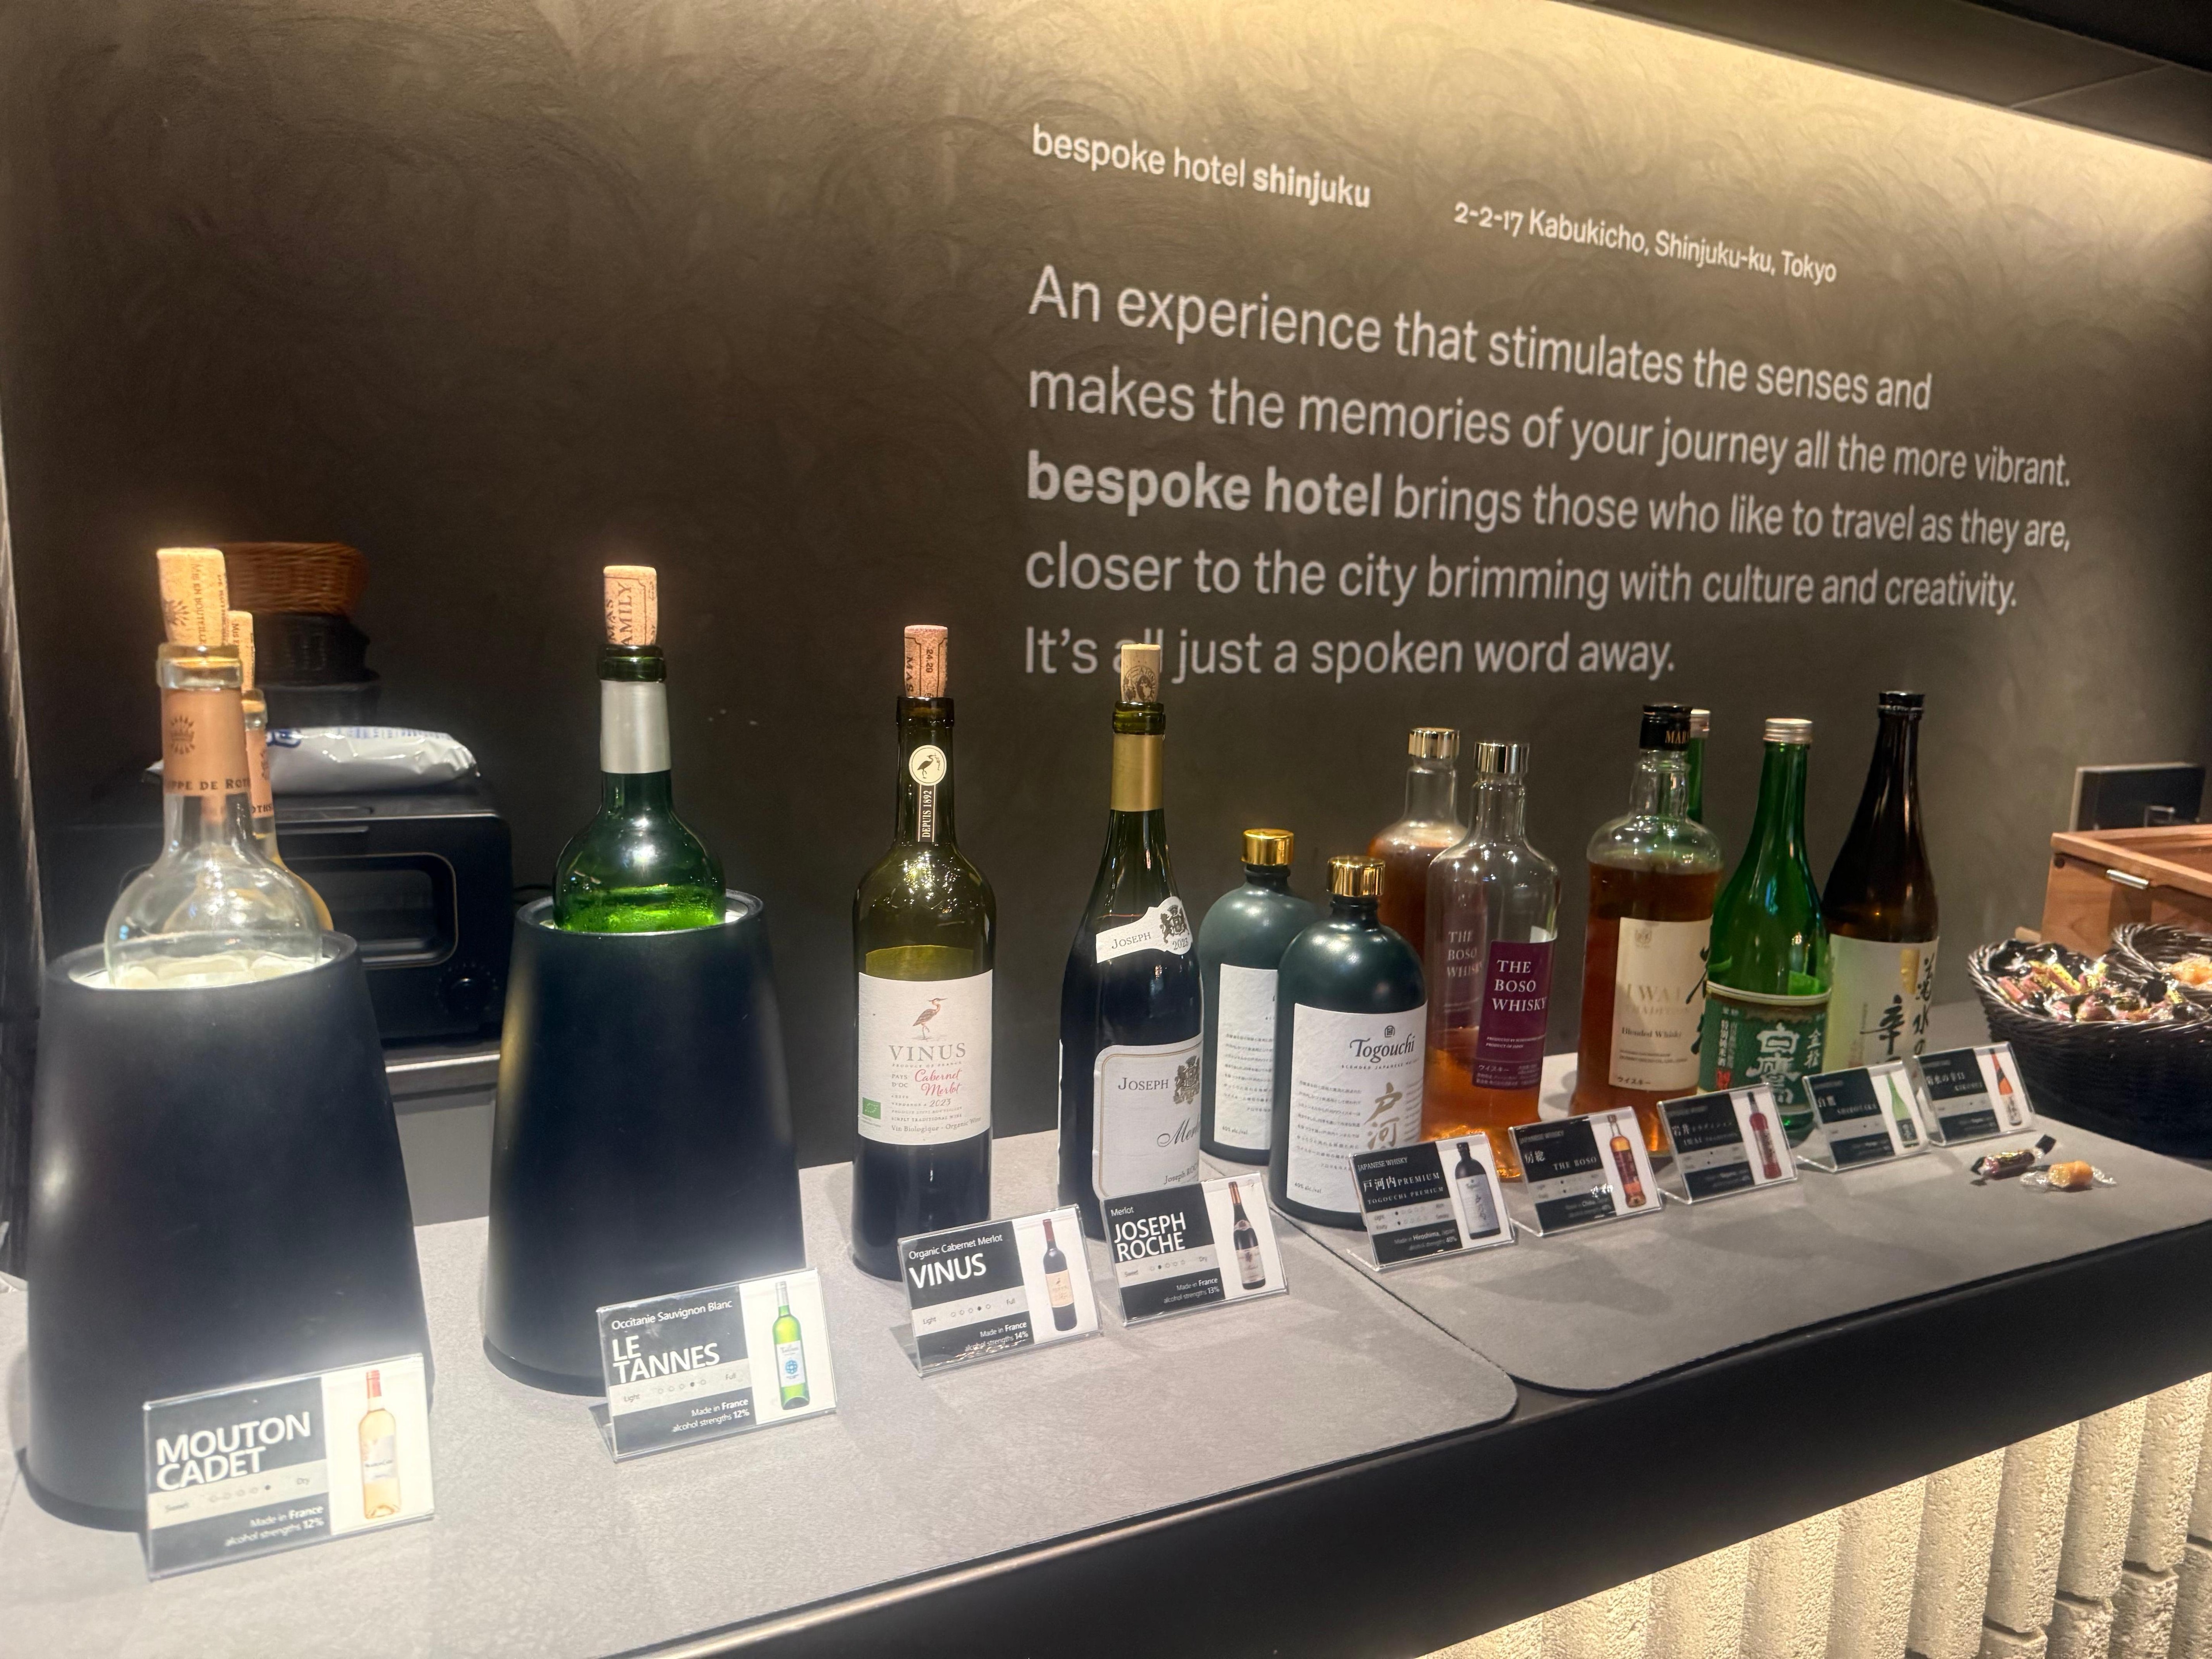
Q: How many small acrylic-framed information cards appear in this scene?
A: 9